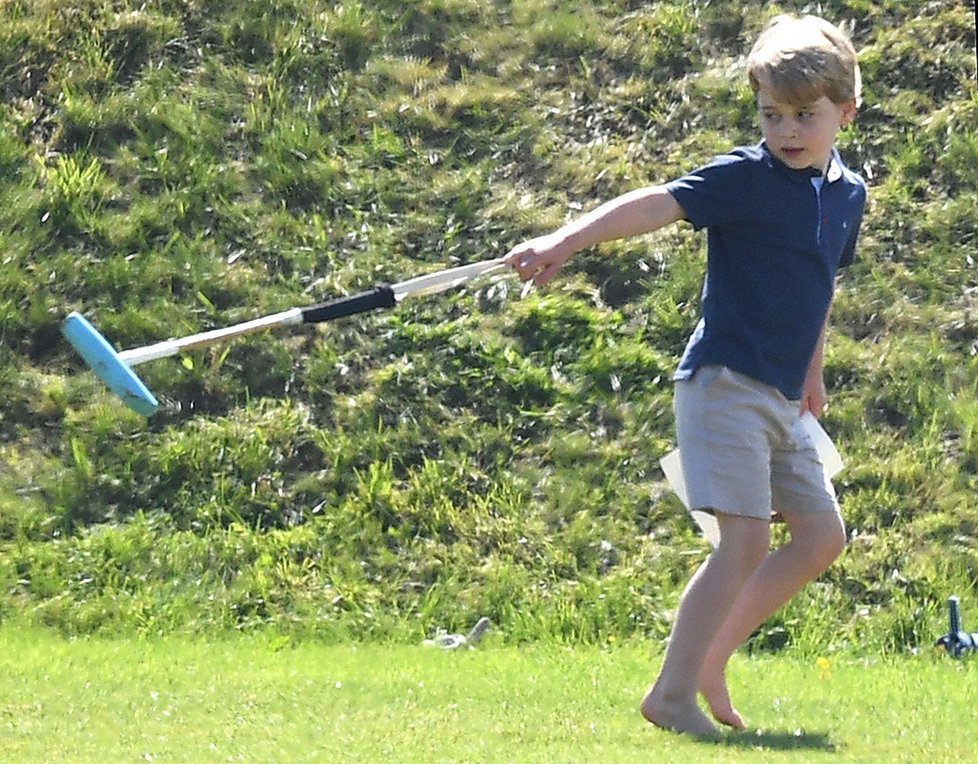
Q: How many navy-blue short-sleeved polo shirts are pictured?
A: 1